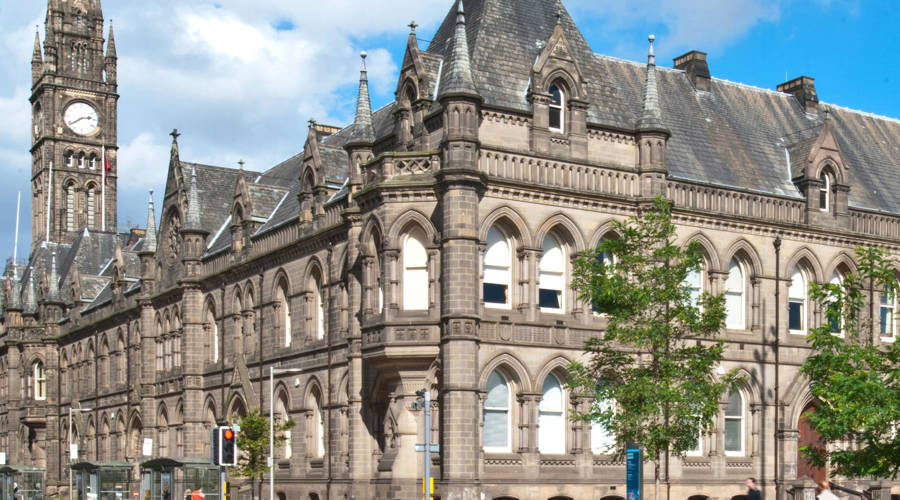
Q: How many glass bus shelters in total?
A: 3